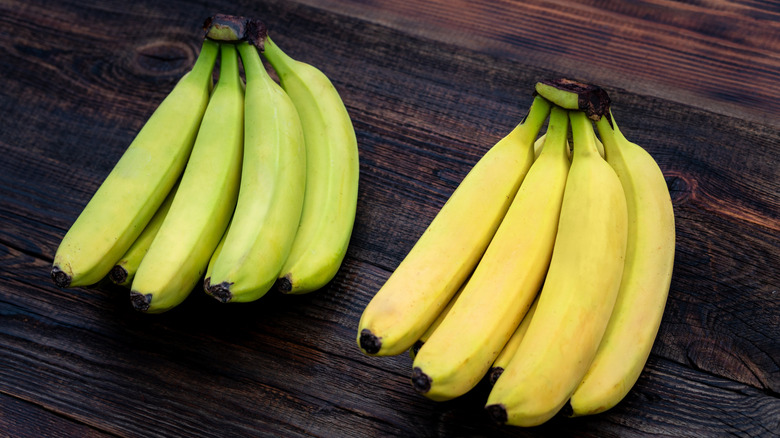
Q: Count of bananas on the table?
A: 11